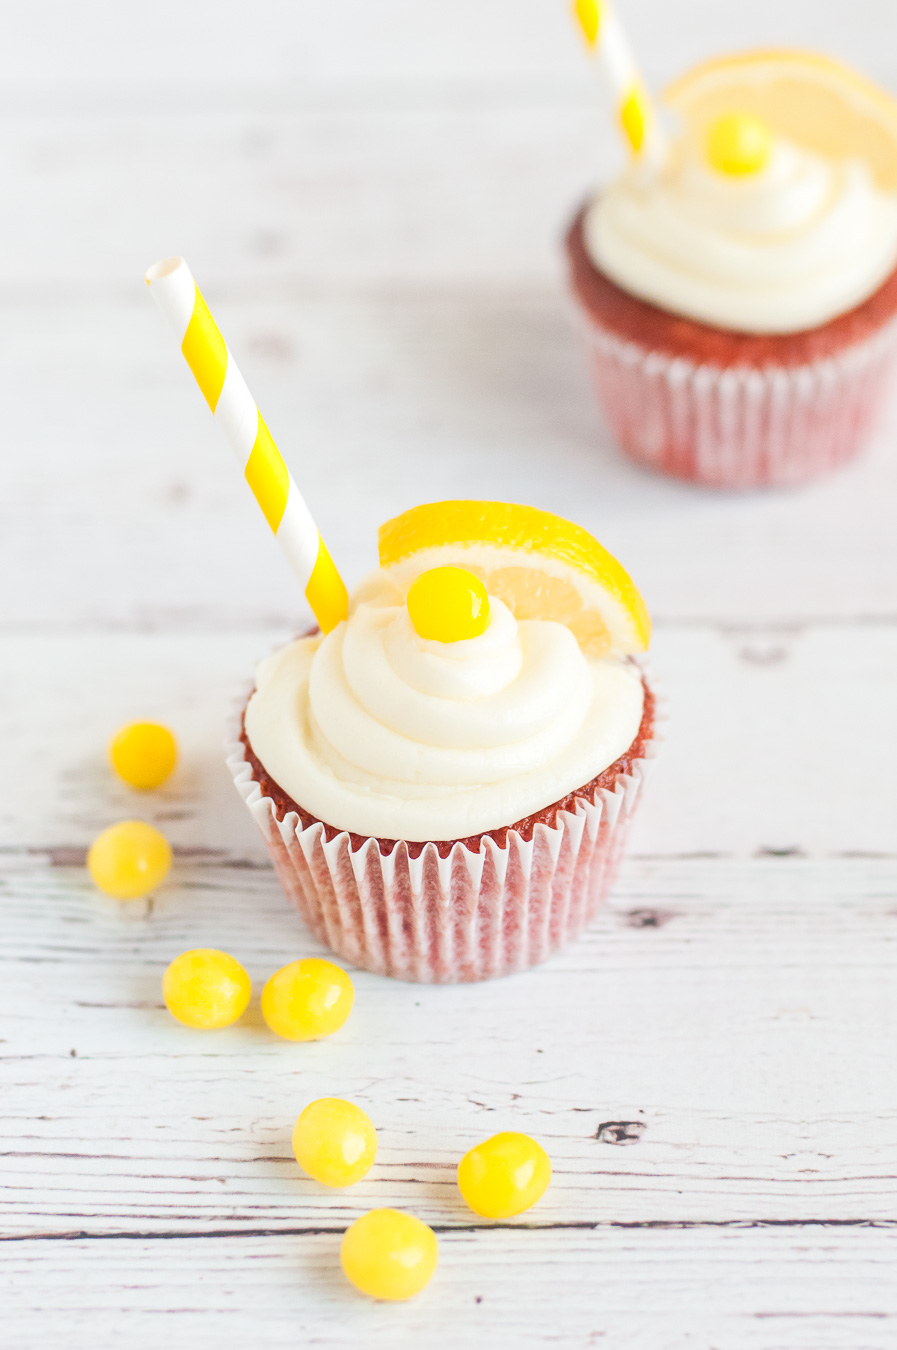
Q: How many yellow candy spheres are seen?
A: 9